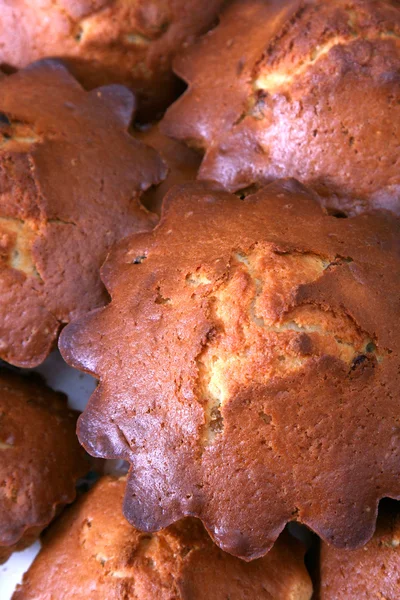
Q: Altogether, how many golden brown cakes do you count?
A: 7